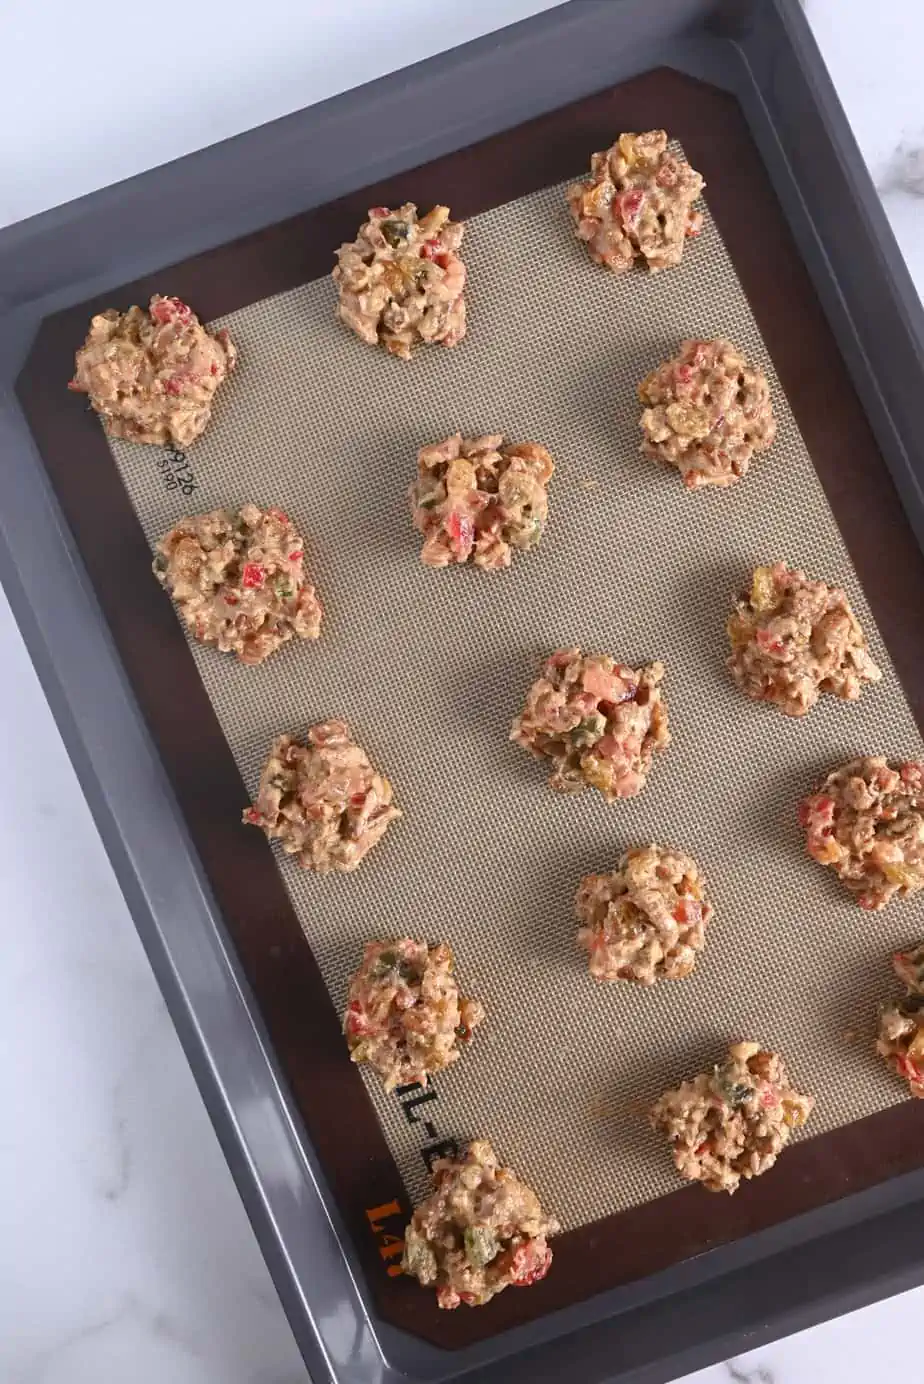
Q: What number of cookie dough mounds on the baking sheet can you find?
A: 15